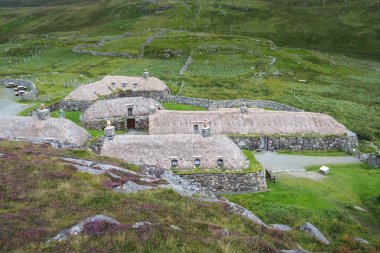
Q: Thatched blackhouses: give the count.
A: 5